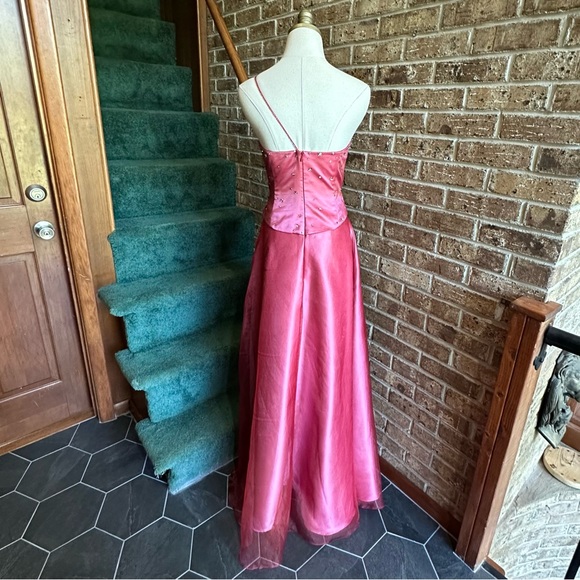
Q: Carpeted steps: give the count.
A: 9